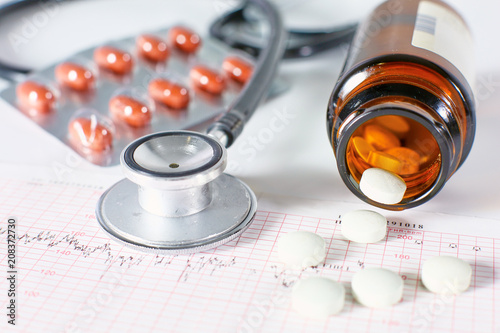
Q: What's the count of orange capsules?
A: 10